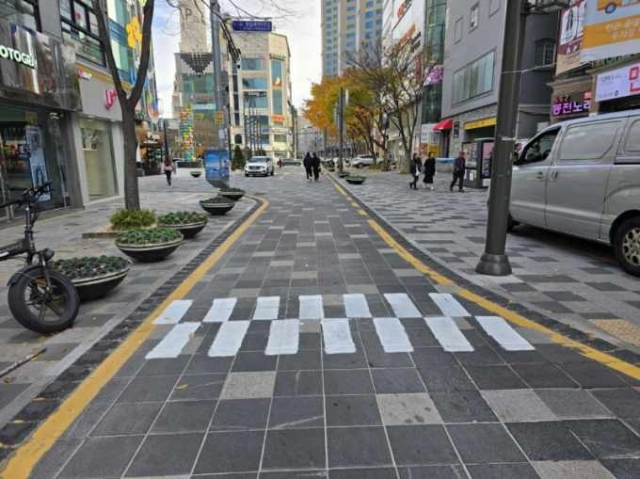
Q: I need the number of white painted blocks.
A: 14